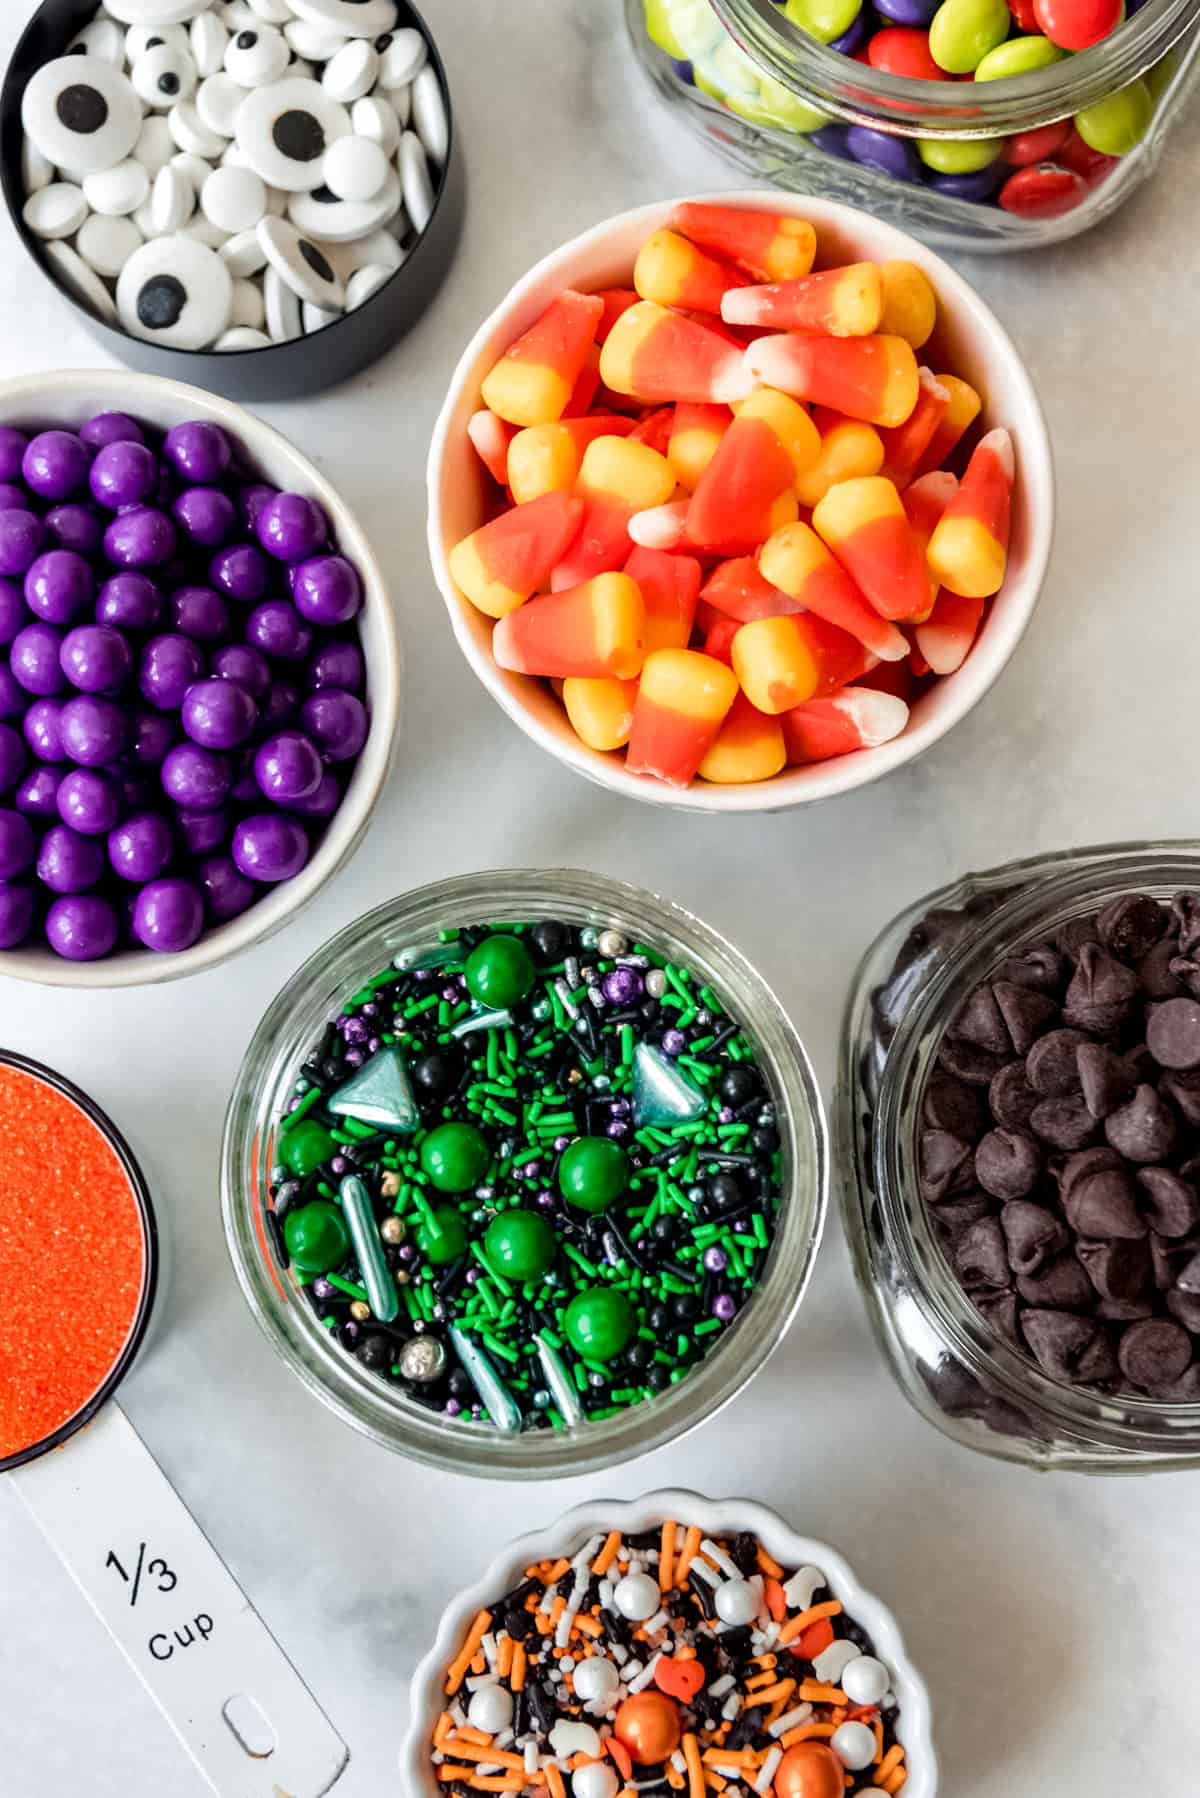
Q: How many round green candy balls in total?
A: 8